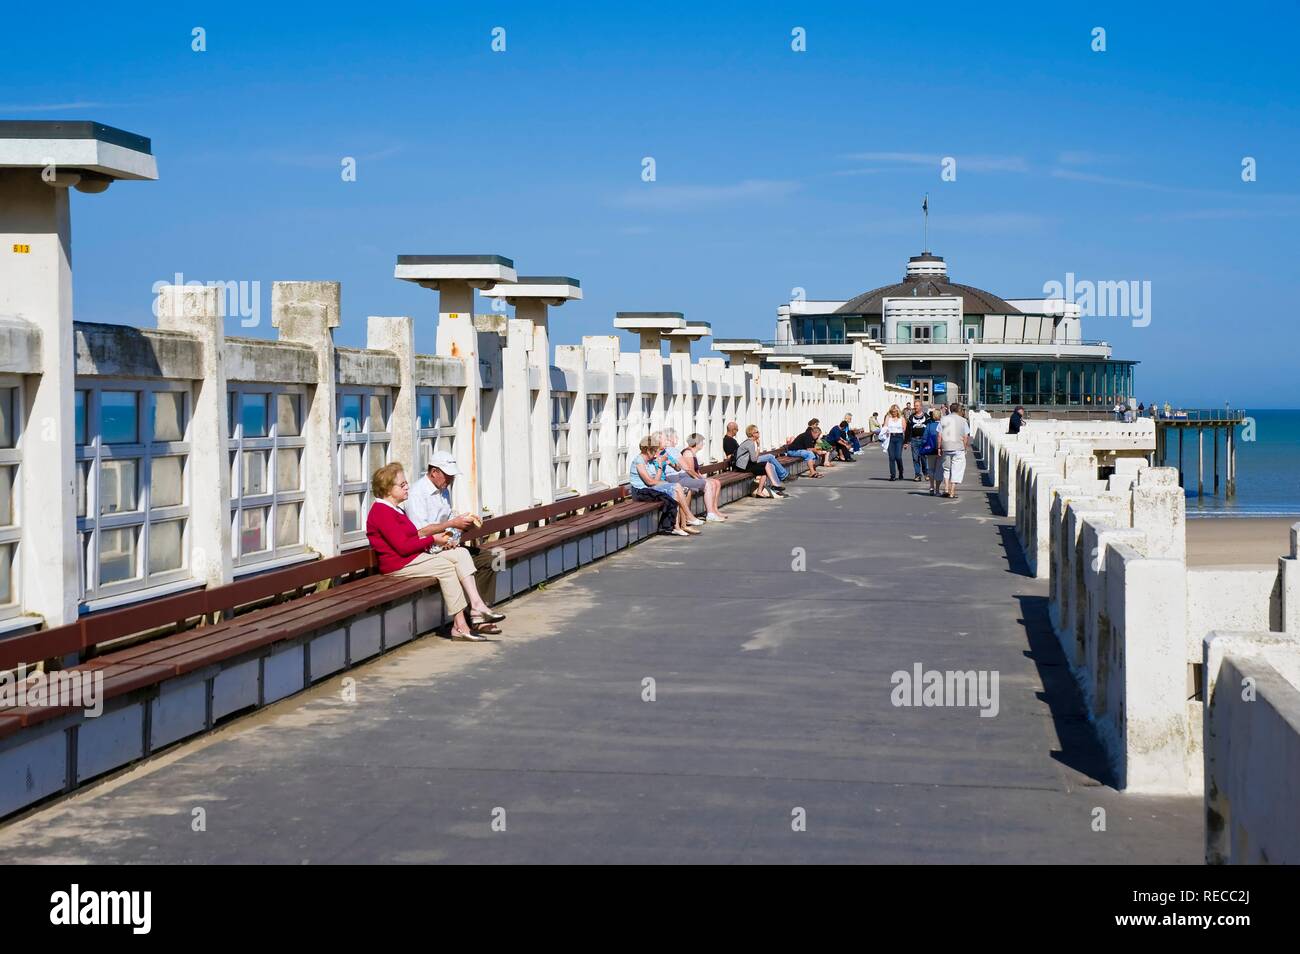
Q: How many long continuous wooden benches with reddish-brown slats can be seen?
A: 1